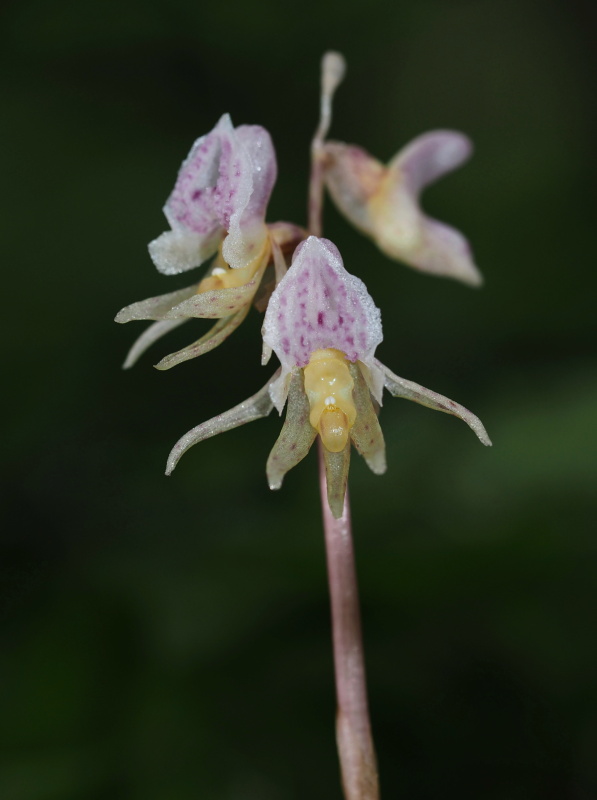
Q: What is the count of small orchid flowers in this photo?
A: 3